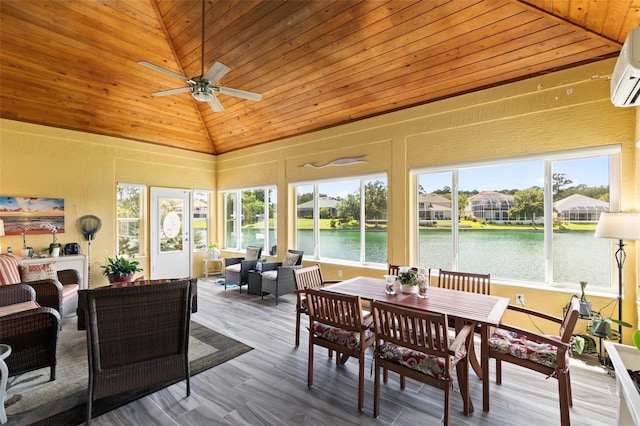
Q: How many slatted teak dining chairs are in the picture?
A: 6